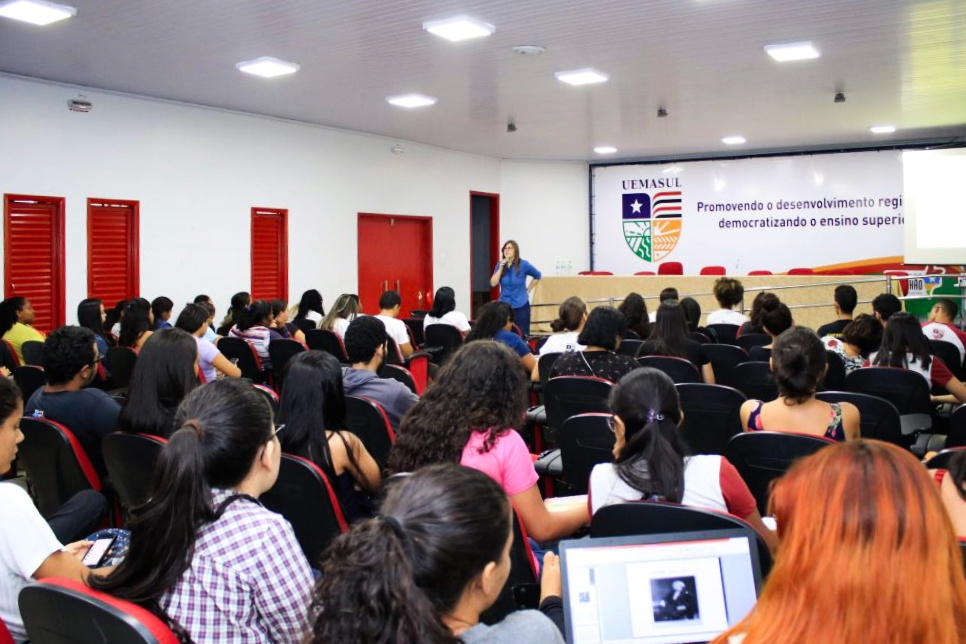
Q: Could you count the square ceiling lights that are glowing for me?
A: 9